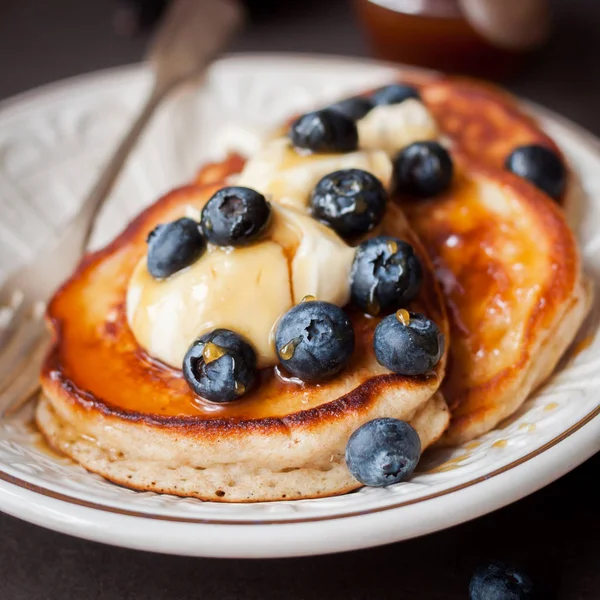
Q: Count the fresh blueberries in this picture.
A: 14